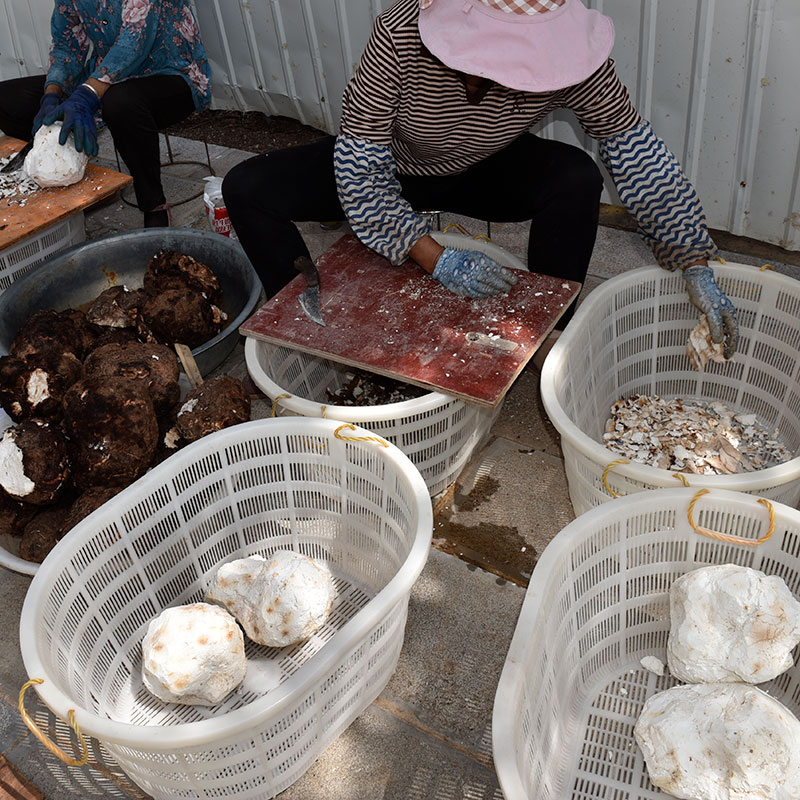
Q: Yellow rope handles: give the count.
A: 7